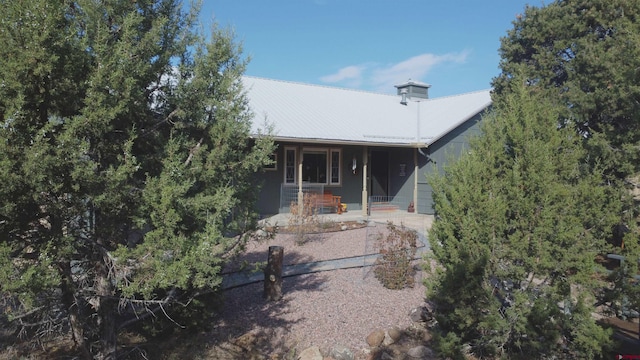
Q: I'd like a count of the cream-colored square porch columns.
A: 3